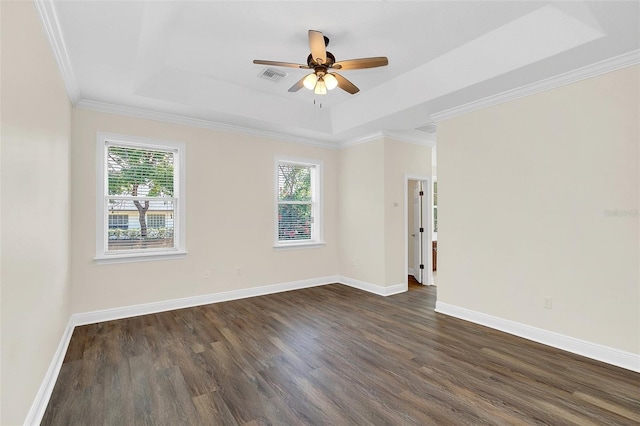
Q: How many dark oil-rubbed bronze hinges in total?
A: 3